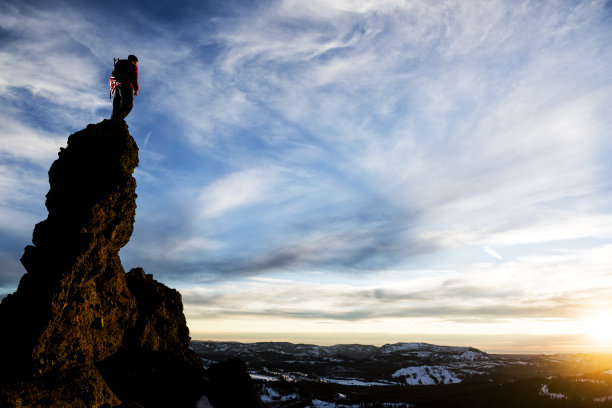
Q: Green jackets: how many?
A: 0